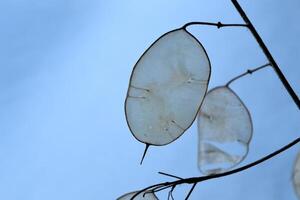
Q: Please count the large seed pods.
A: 2